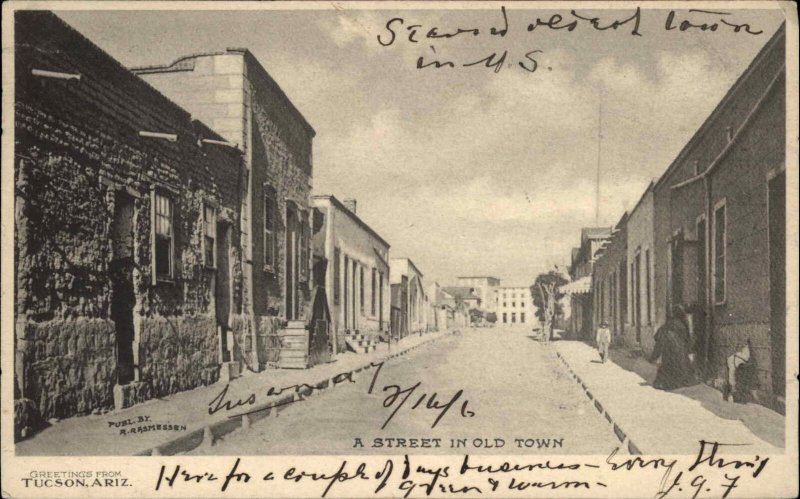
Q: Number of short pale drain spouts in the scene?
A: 3